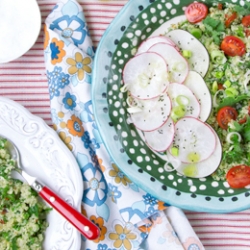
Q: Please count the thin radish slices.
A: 10